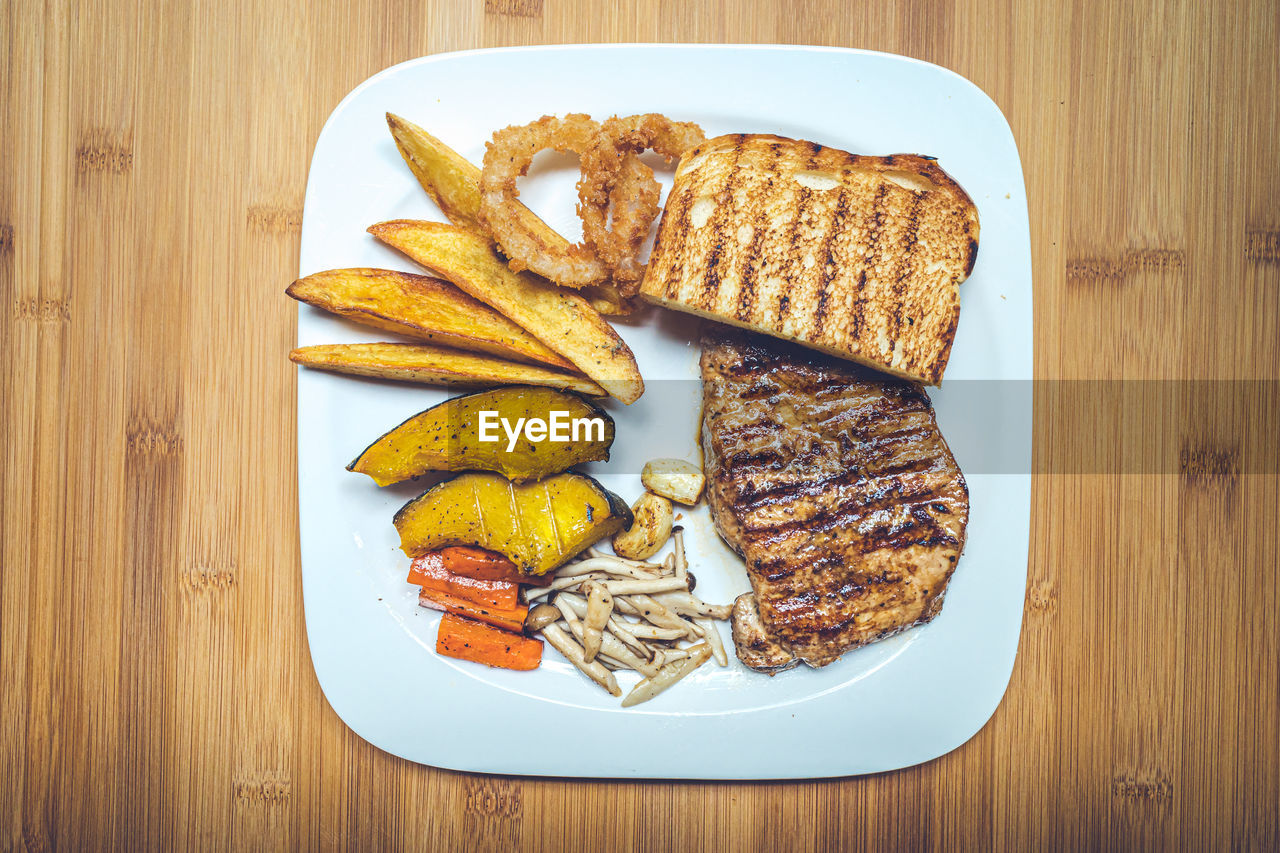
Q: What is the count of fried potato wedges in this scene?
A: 4